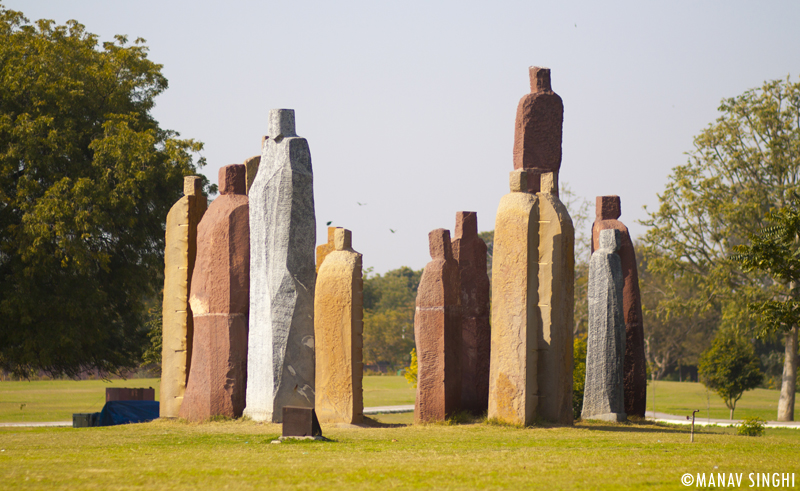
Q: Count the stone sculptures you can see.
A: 13